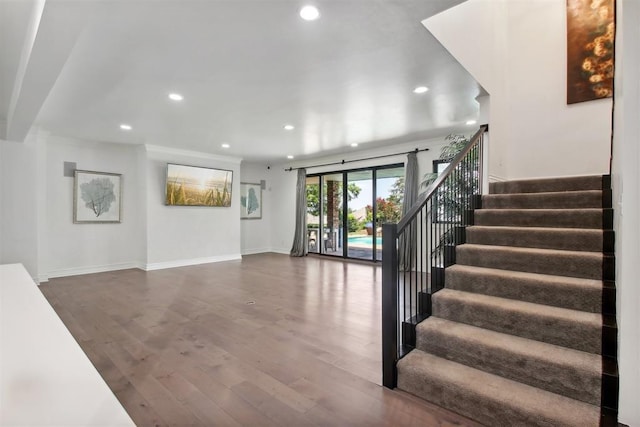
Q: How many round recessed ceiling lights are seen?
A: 9